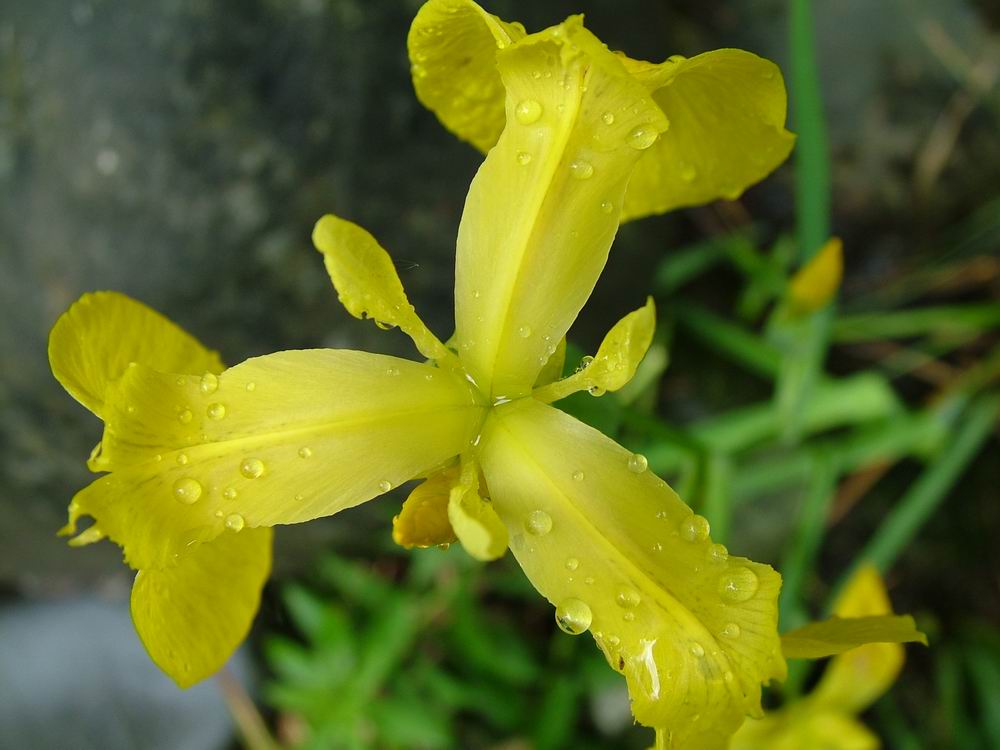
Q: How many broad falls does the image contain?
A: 3